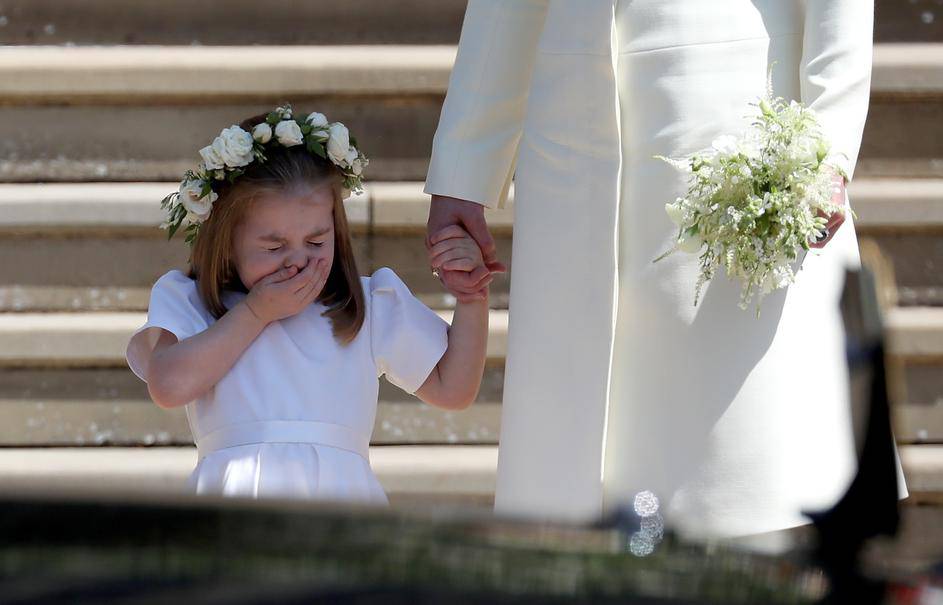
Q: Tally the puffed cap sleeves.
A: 2